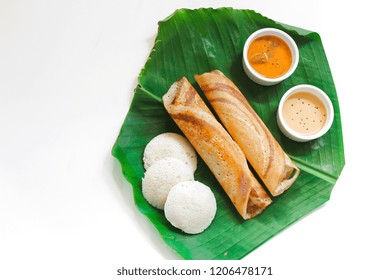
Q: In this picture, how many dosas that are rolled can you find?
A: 2